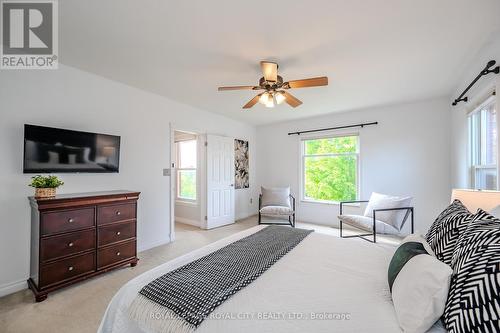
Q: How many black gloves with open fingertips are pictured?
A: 0